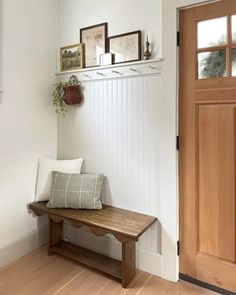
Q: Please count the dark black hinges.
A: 3